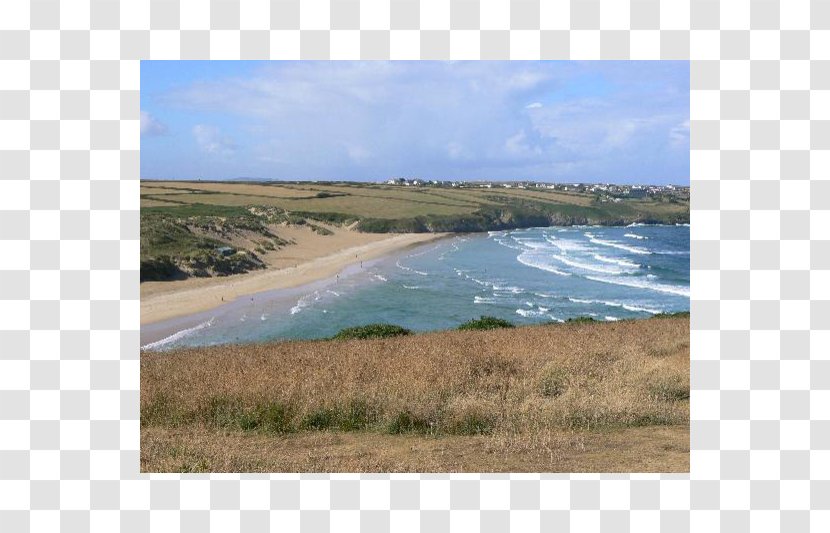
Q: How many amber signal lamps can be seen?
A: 0